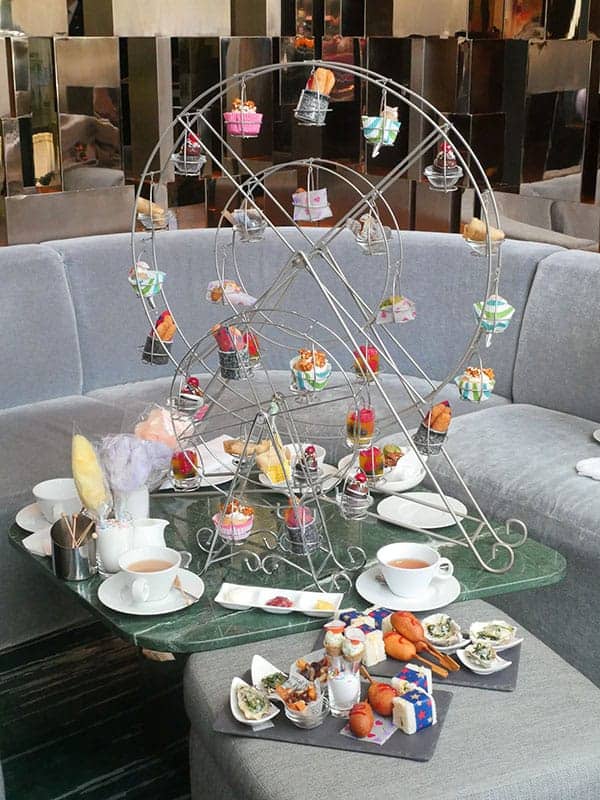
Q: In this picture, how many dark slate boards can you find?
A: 2